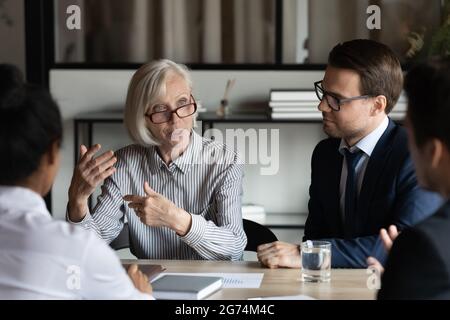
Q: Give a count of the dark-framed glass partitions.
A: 2